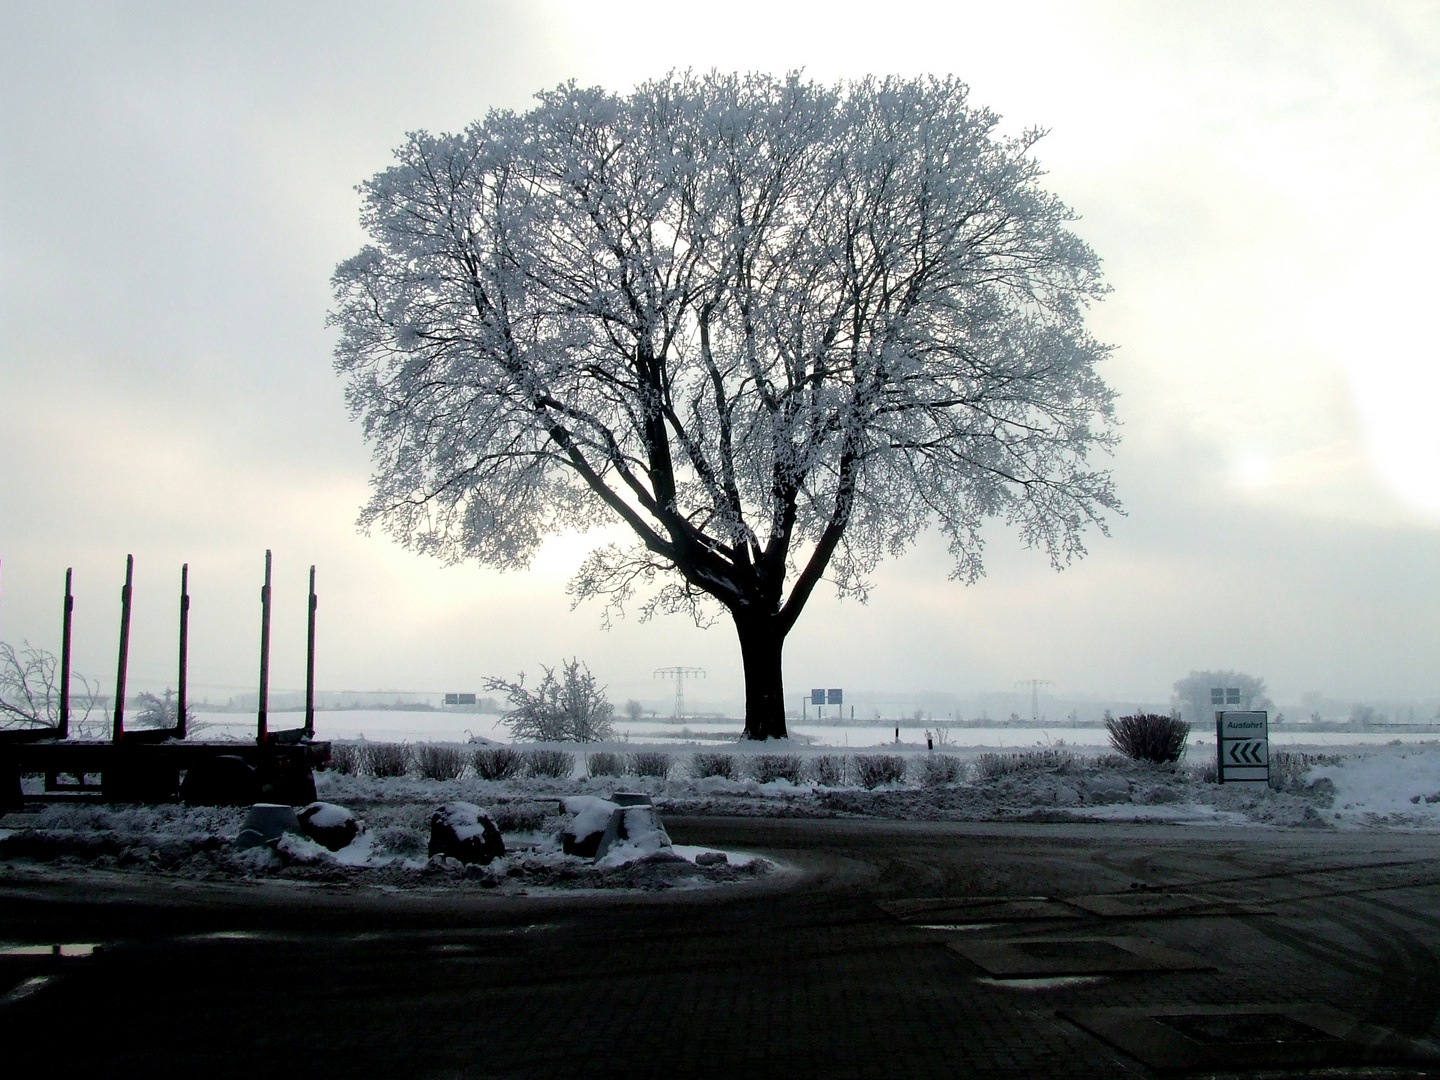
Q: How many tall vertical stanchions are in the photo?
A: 5